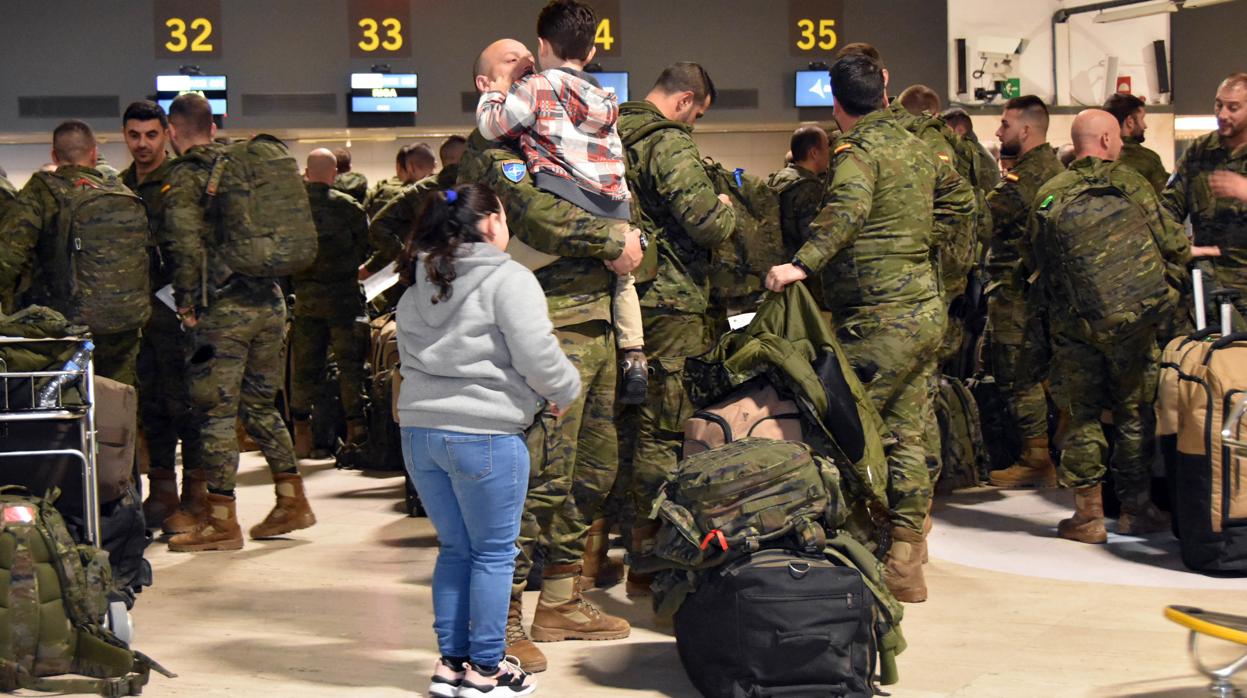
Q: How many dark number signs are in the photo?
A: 4